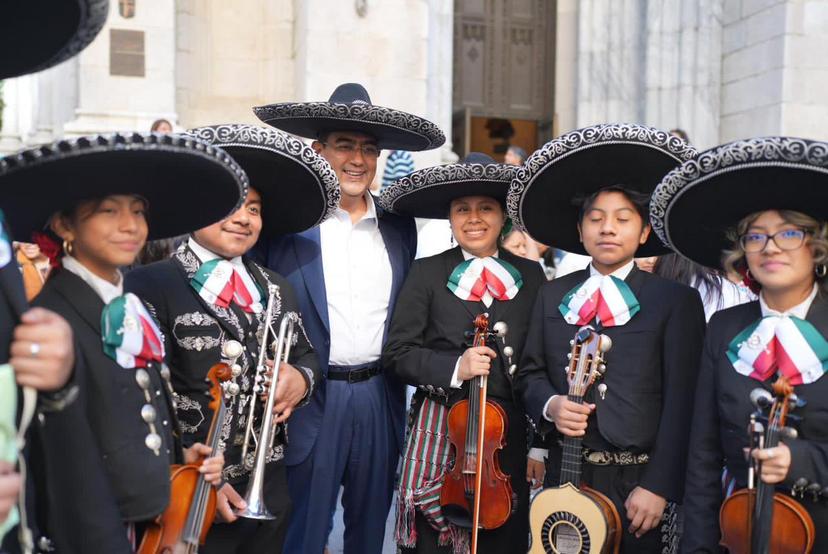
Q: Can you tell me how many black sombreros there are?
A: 7